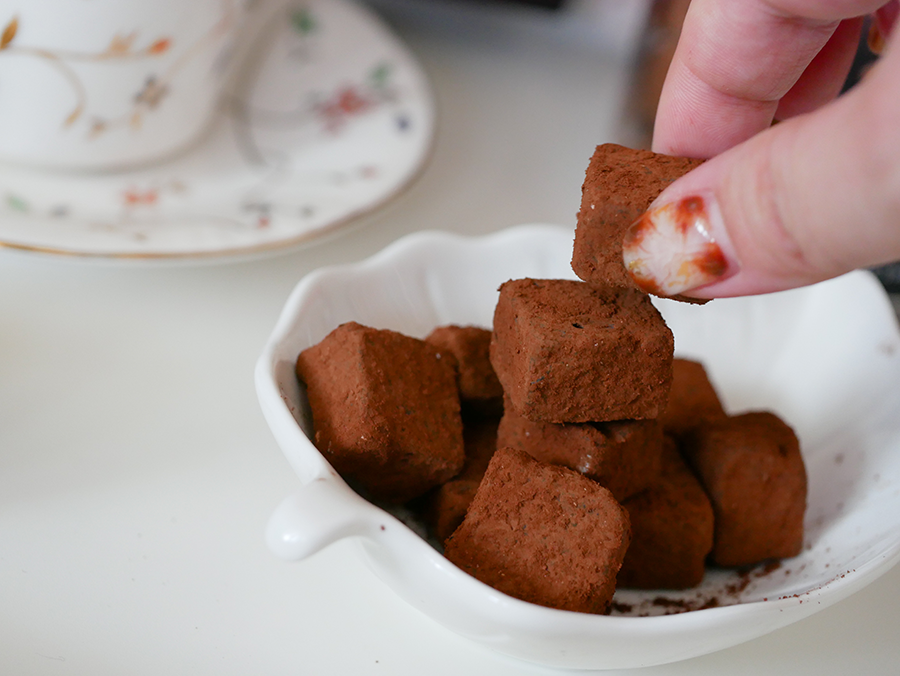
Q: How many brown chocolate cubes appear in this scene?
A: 10